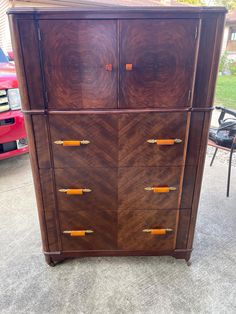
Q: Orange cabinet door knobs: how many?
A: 2